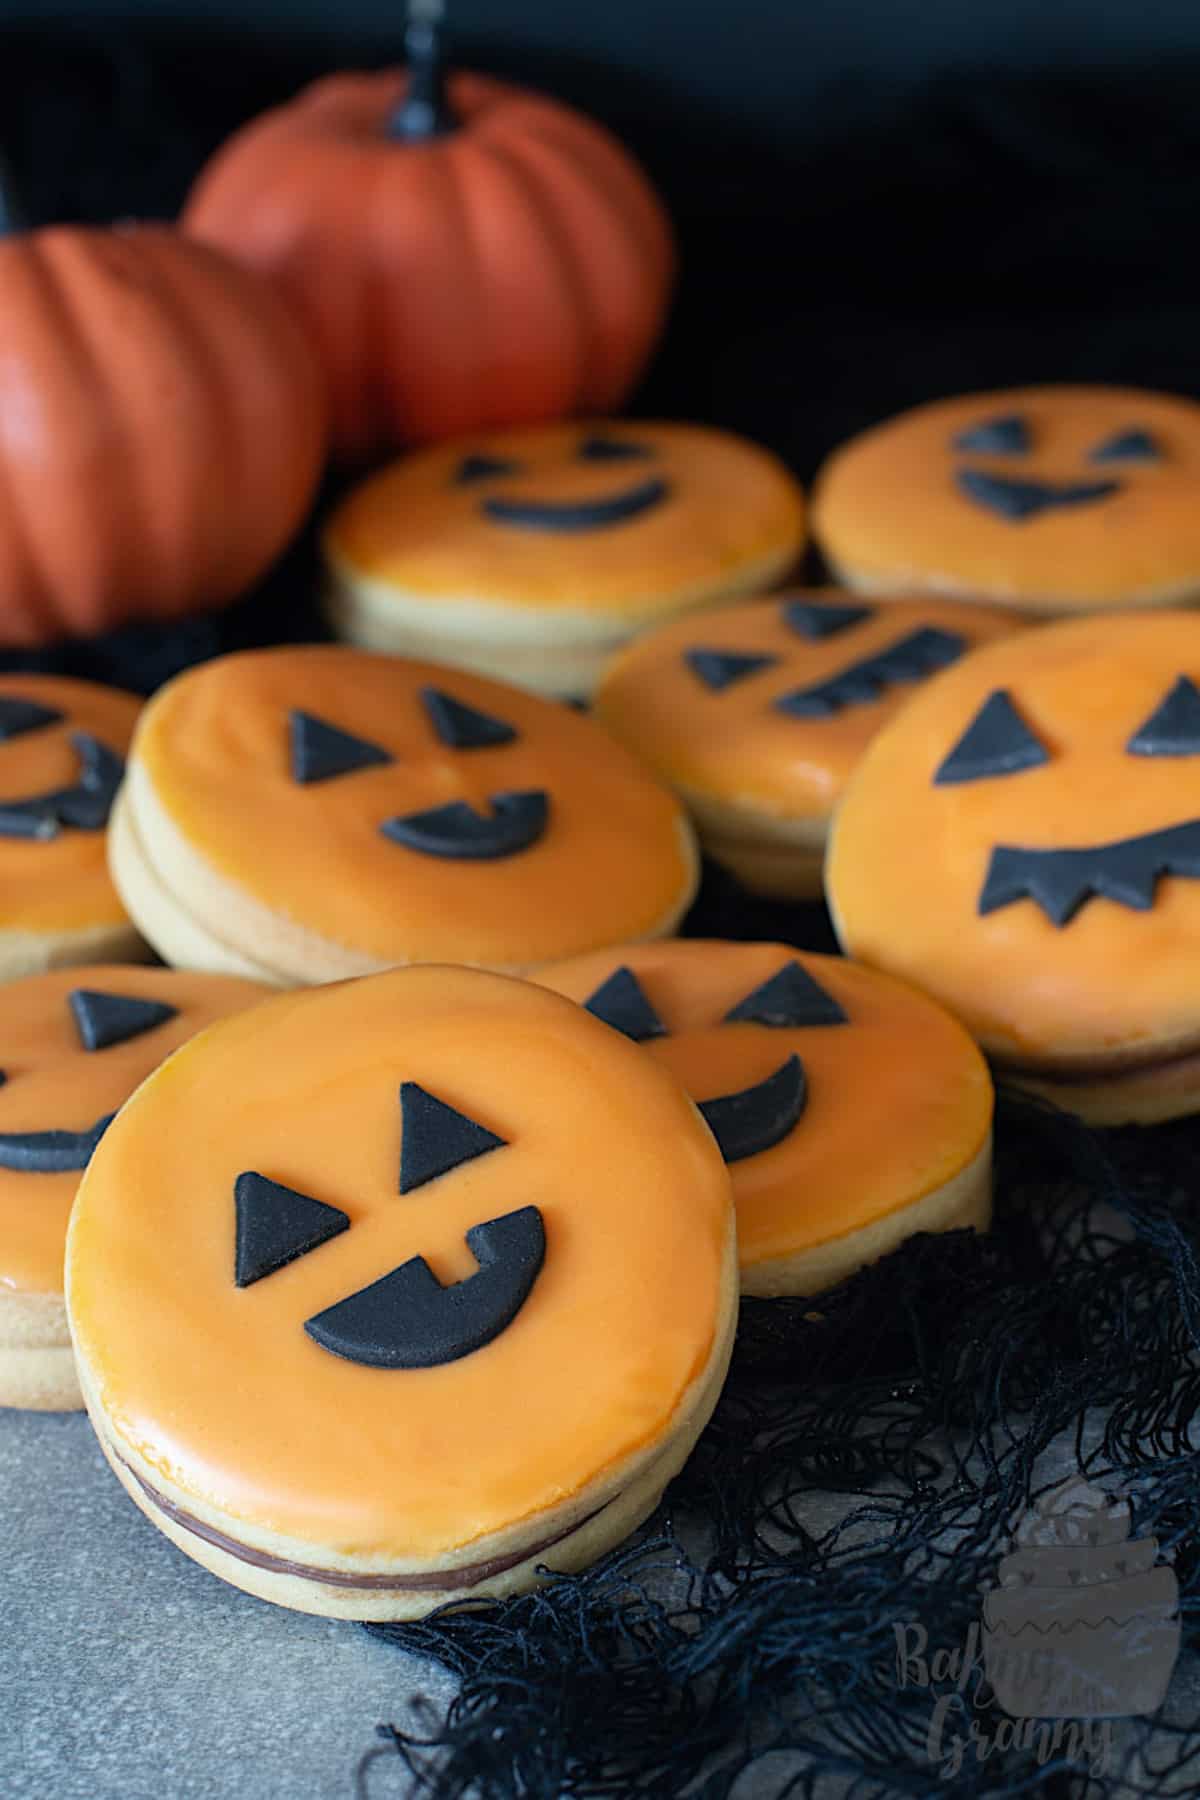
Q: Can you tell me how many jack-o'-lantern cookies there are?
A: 9